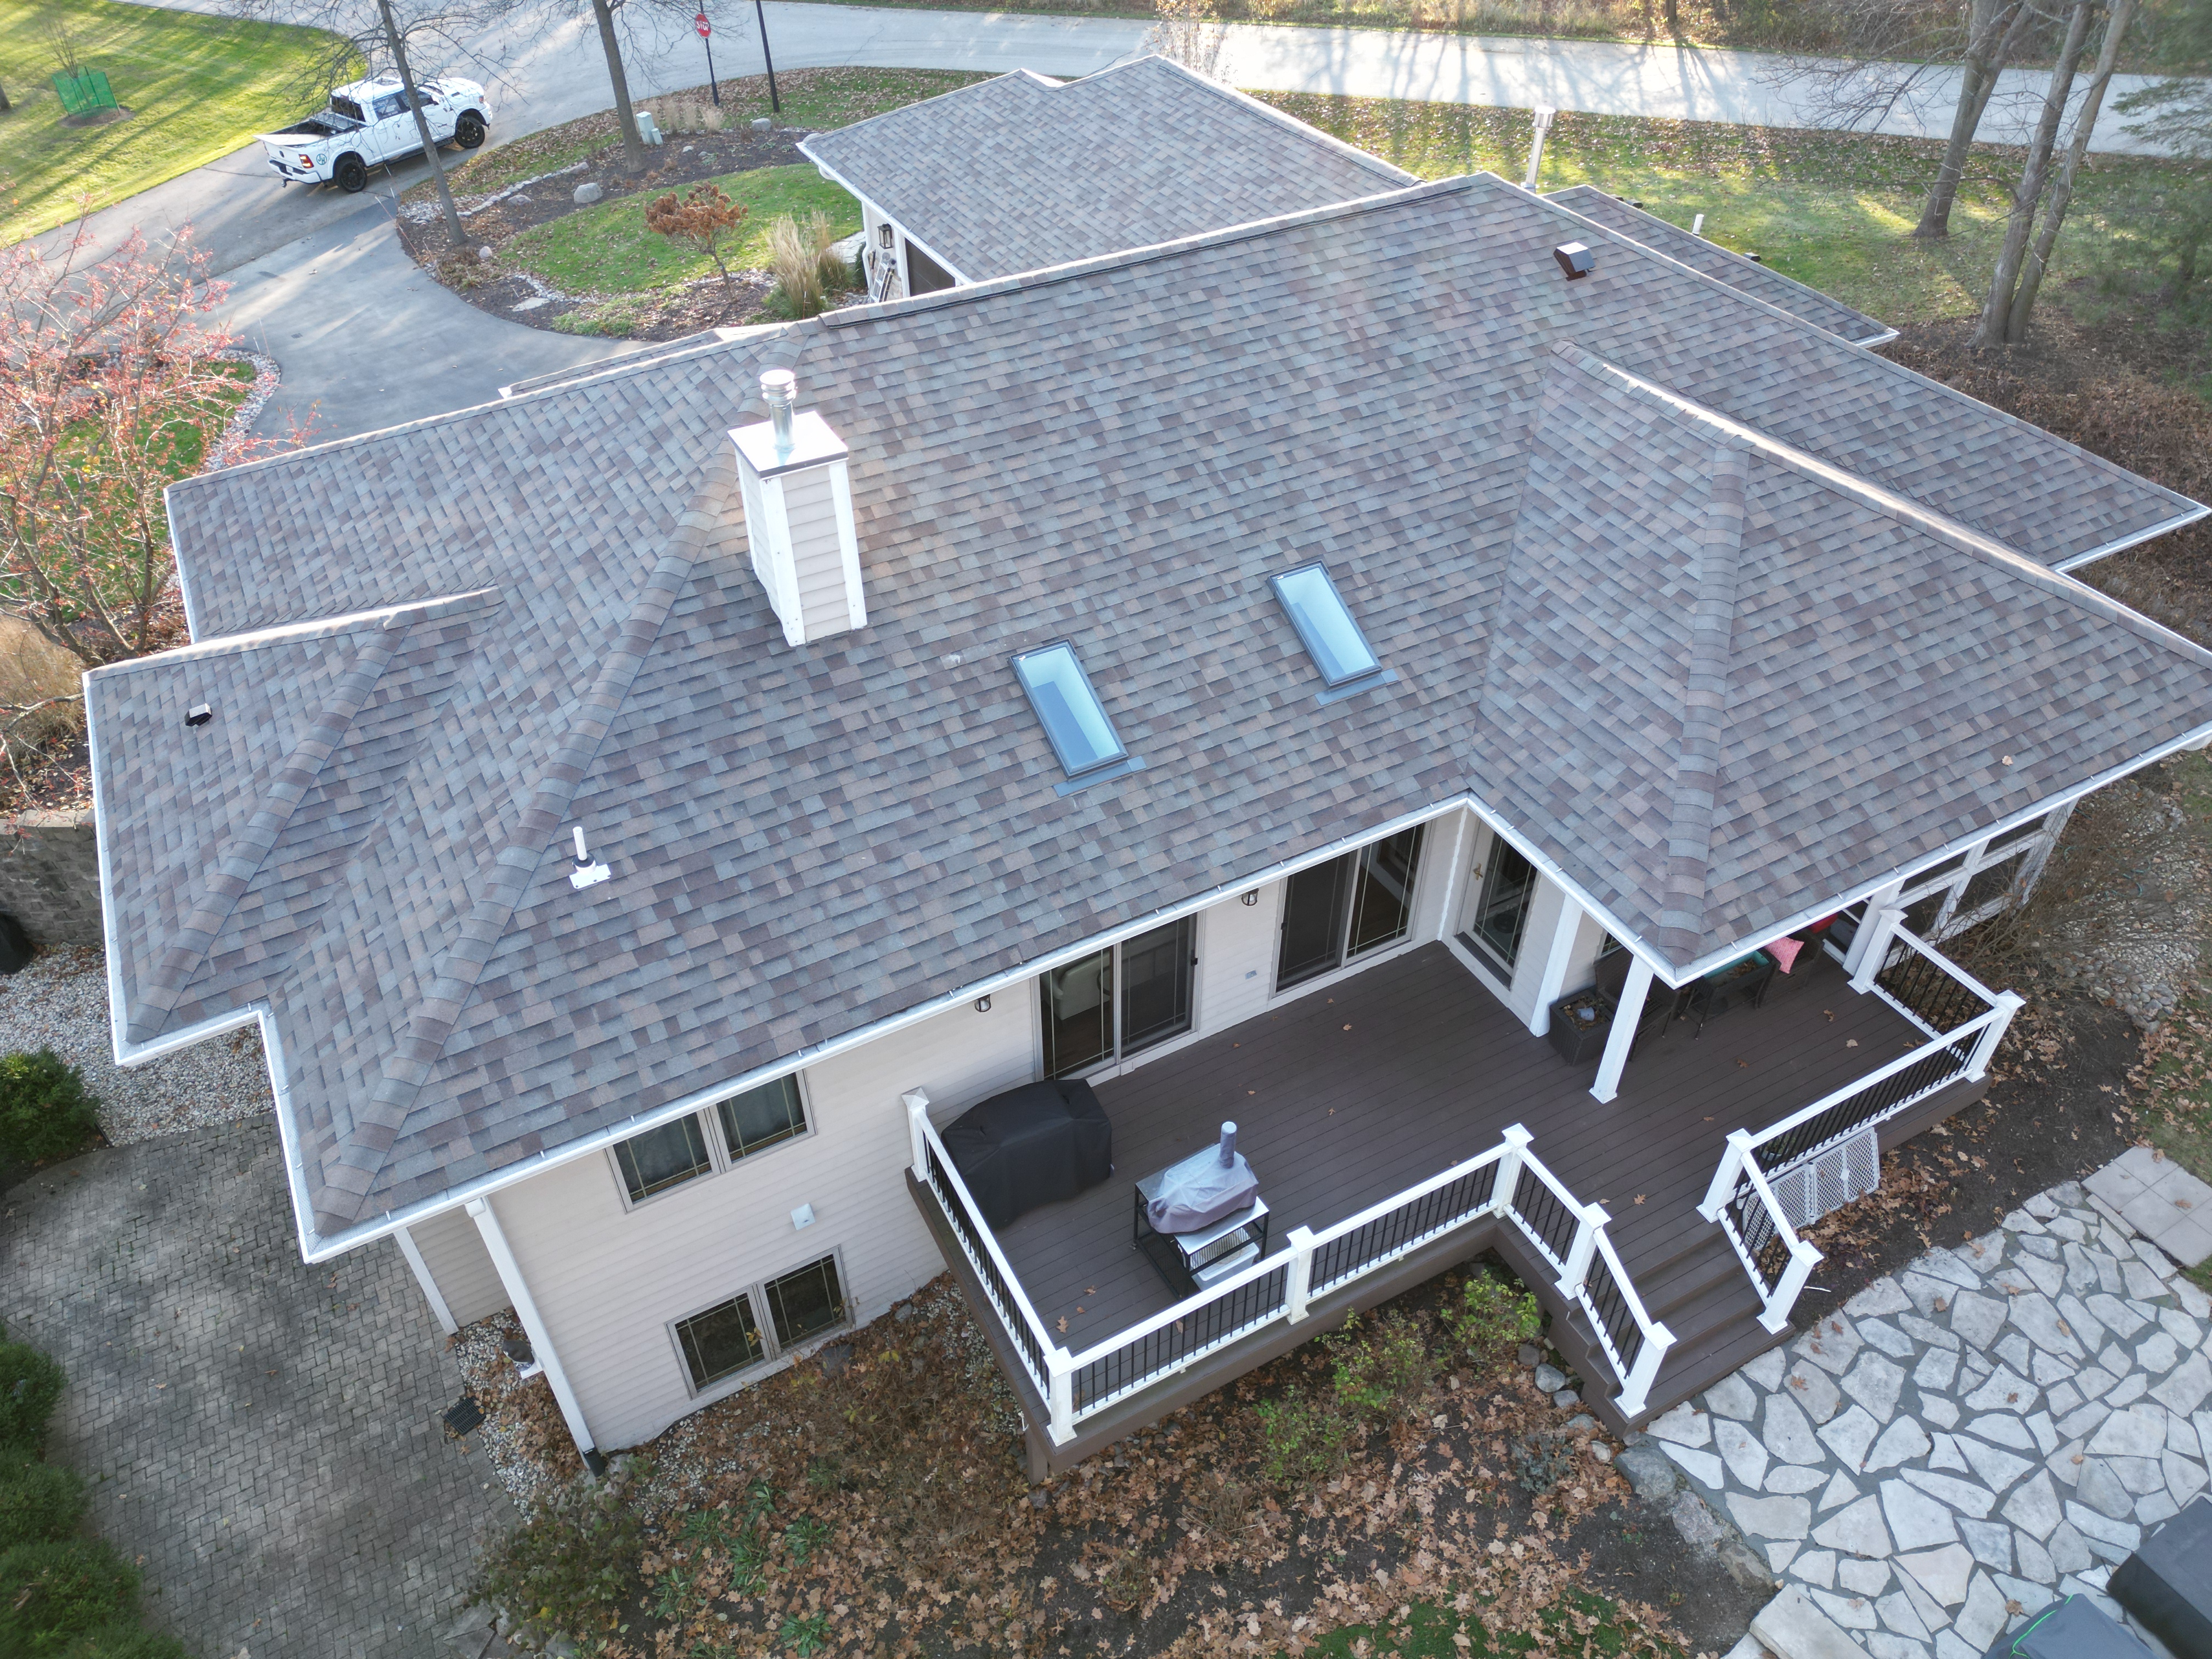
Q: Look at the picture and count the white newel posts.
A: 10